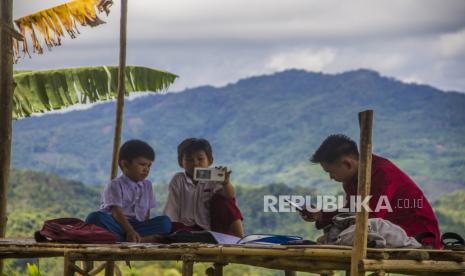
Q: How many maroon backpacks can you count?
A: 1